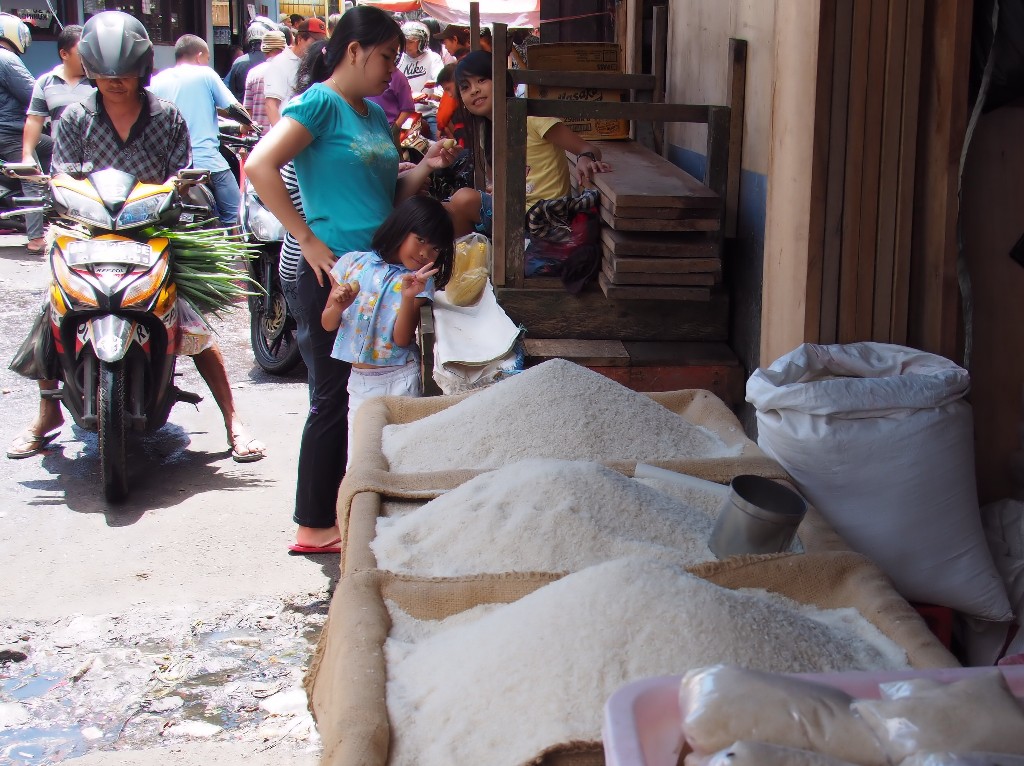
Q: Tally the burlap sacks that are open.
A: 3